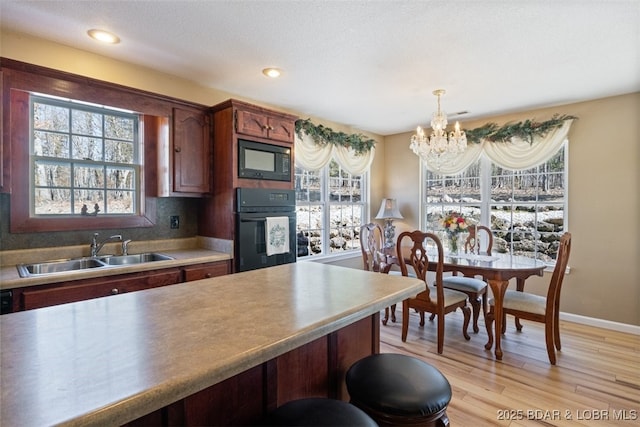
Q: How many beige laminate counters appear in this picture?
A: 2